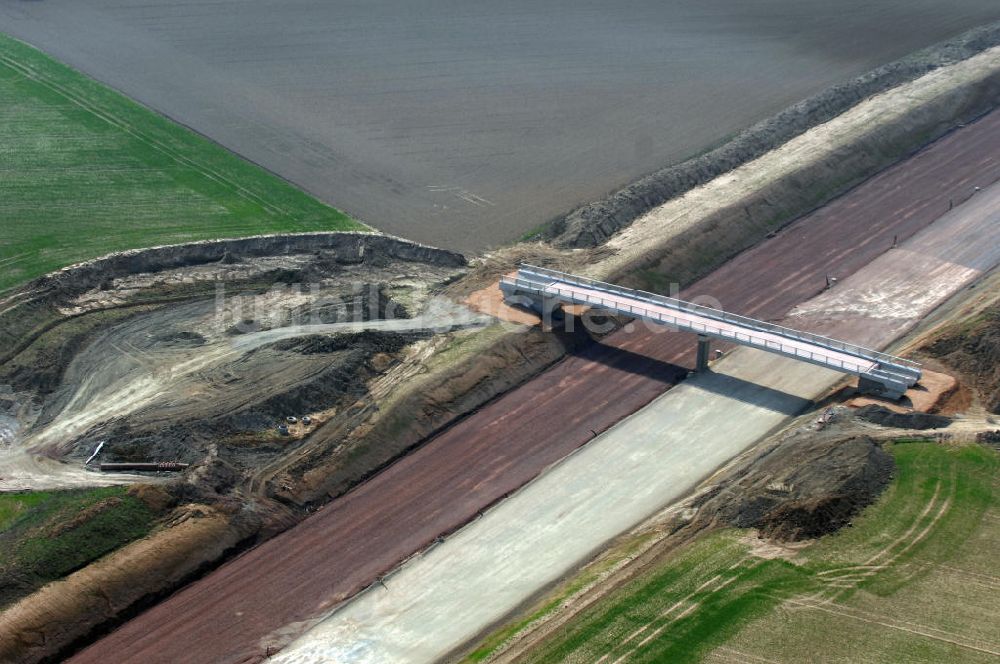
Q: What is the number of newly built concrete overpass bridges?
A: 1